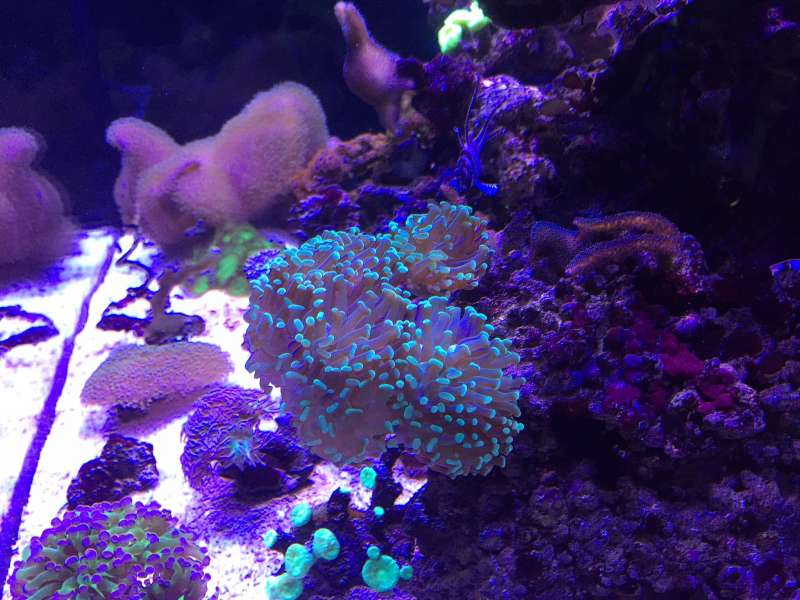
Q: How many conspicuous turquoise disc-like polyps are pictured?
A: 10